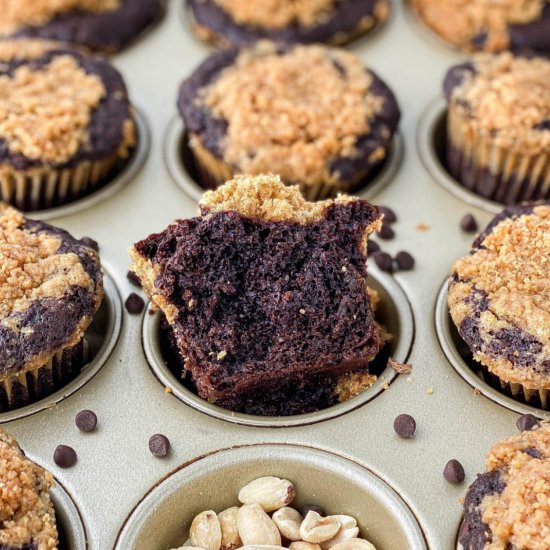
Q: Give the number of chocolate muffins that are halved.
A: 1